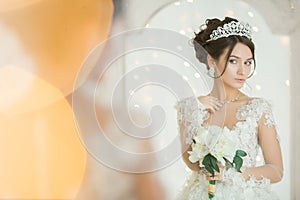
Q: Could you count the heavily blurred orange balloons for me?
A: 2